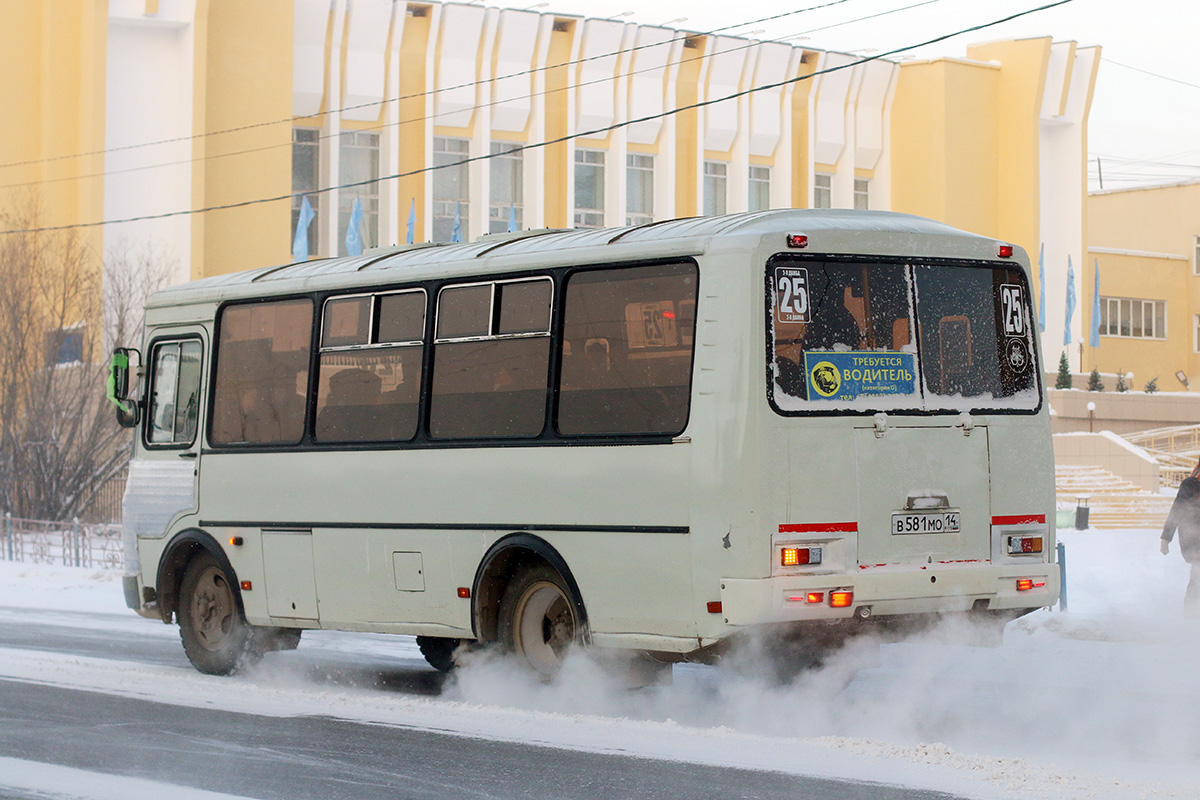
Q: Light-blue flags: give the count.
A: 8